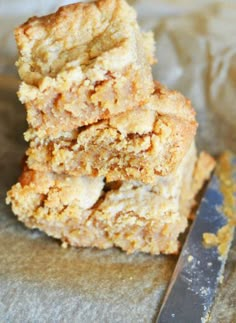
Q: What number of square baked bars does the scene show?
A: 3